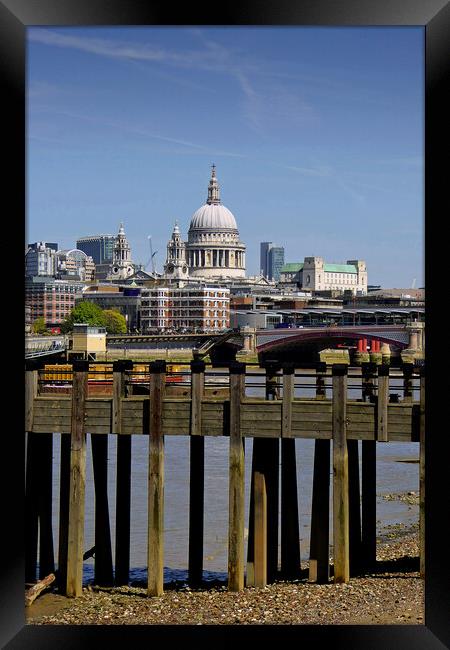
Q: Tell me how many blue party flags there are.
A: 0